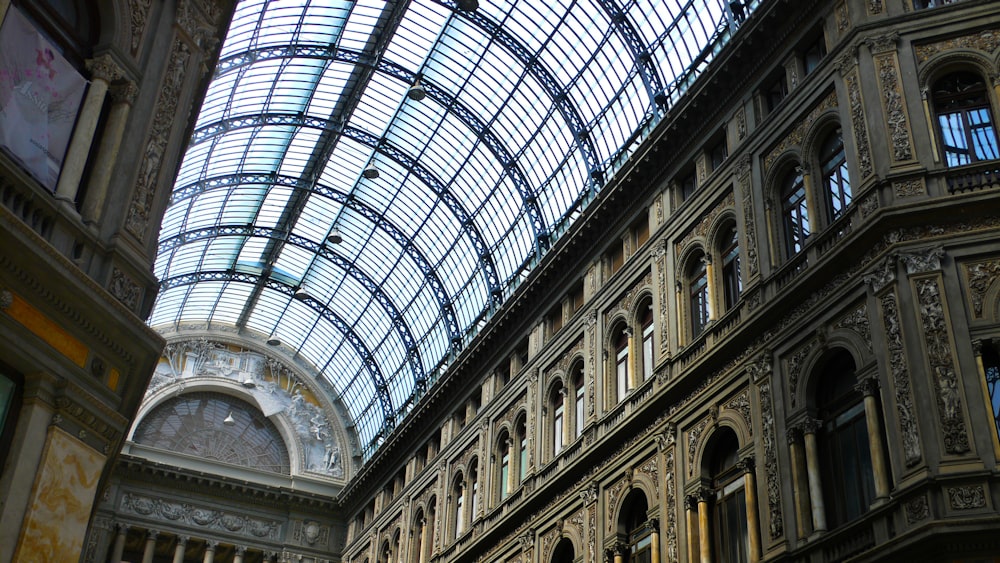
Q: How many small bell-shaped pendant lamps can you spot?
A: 8